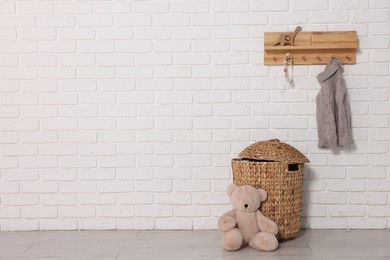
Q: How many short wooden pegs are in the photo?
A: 6